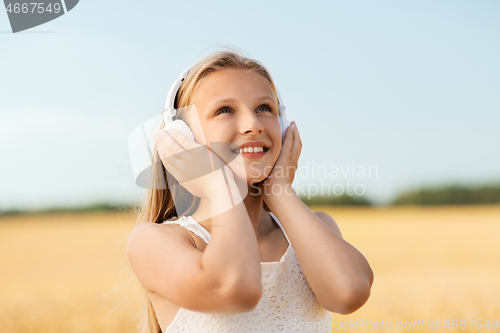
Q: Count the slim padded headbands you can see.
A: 1